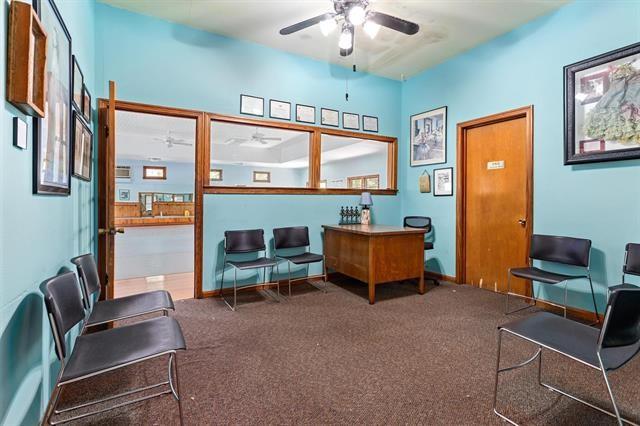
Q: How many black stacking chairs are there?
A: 7